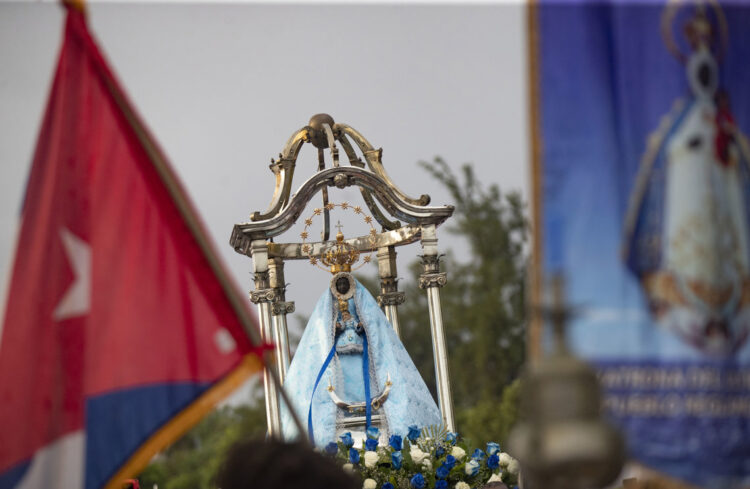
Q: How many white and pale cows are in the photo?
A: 0